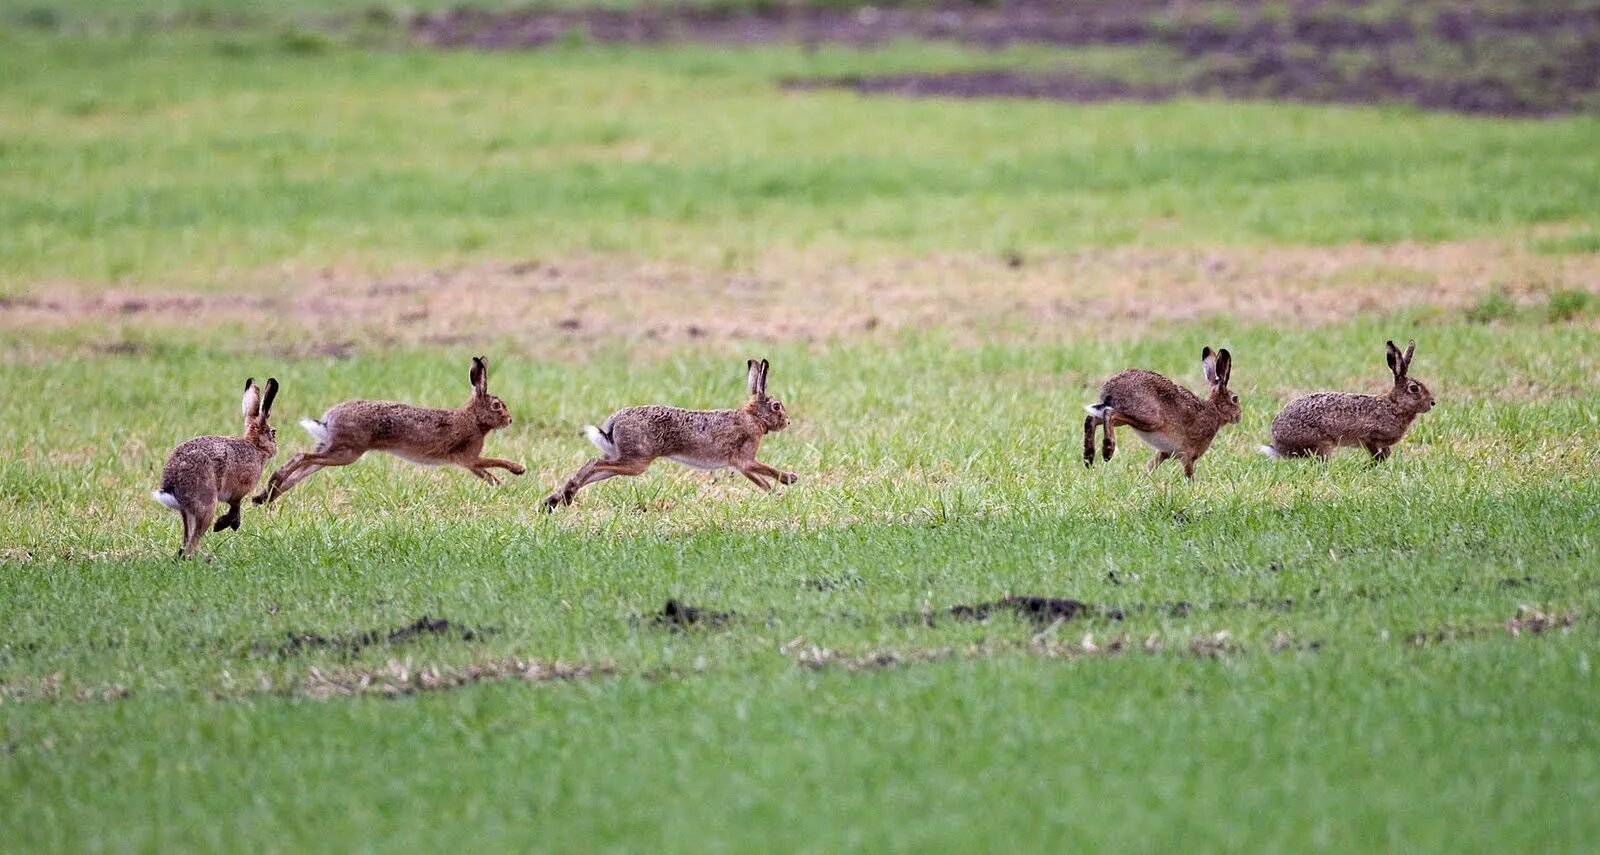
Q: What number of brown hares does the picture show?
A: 5